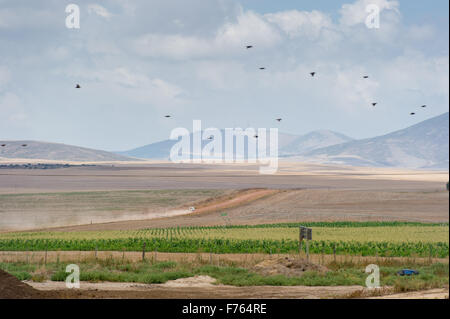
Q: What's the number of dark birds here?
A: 14